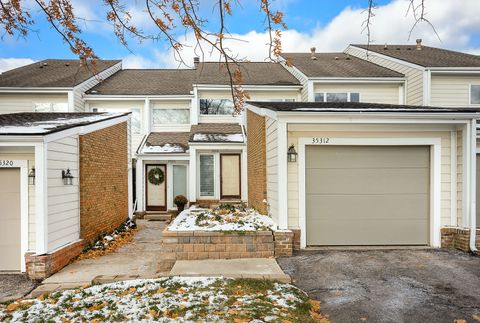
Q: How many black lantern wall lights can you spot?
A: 3